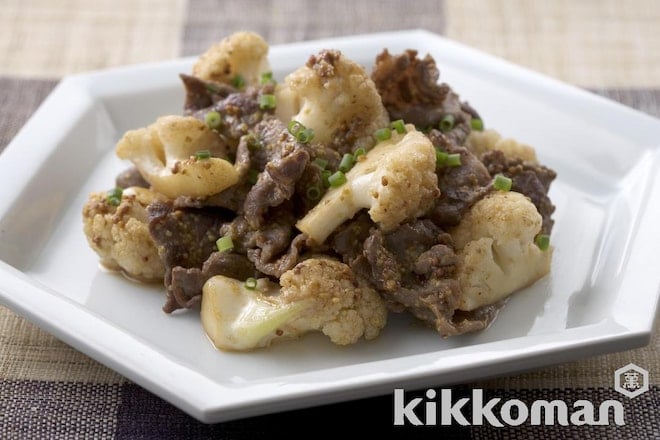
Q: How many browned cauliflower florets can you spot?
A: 8